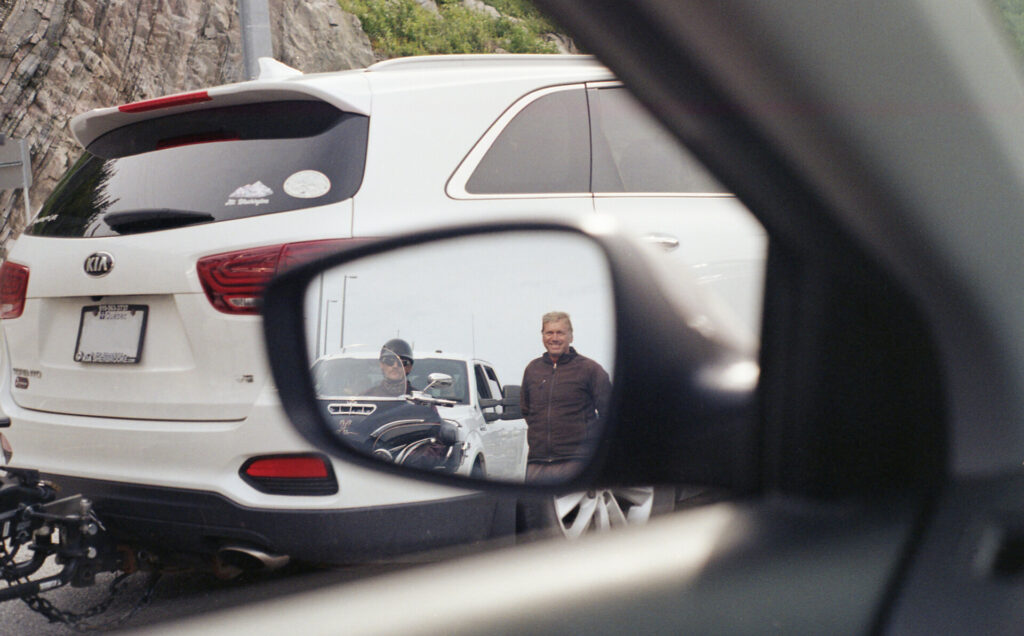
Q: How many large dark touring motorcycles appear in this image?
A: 1